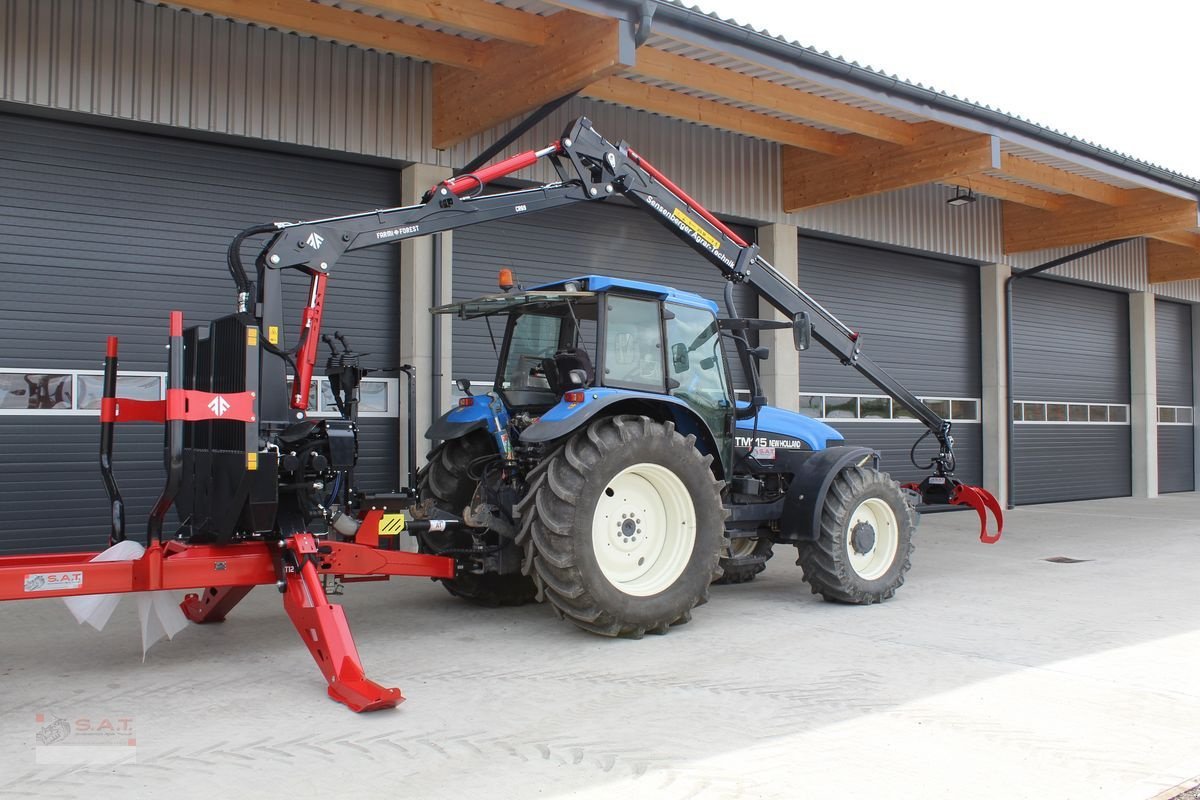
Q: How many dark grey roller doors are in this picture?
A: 5